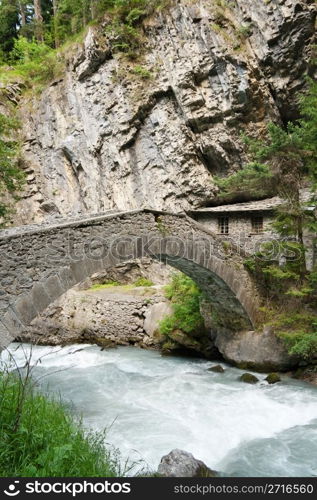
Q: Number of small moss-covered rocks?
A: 3